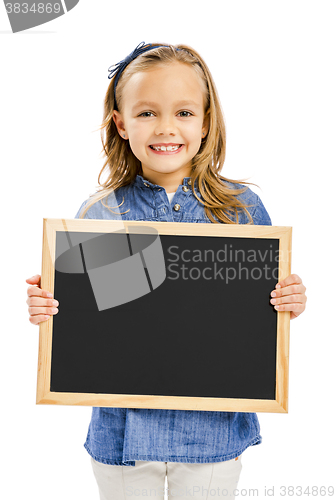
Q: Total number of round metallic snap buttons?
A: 3